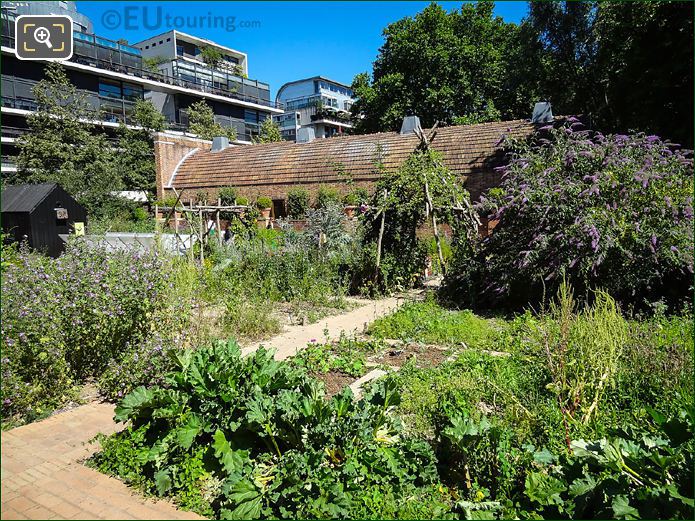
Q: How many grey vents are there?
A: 4